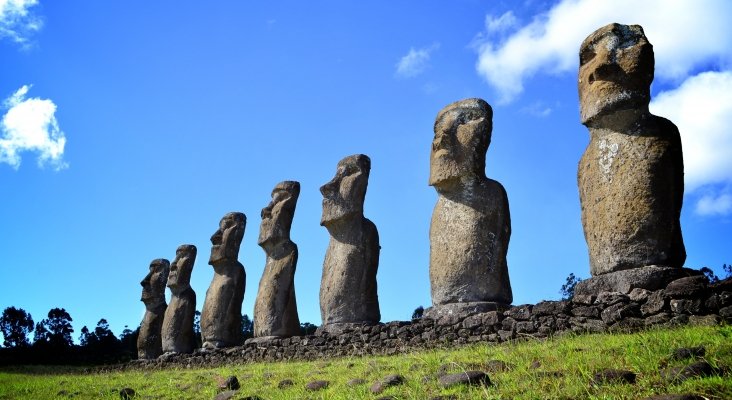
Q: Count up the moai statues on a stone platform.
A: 7